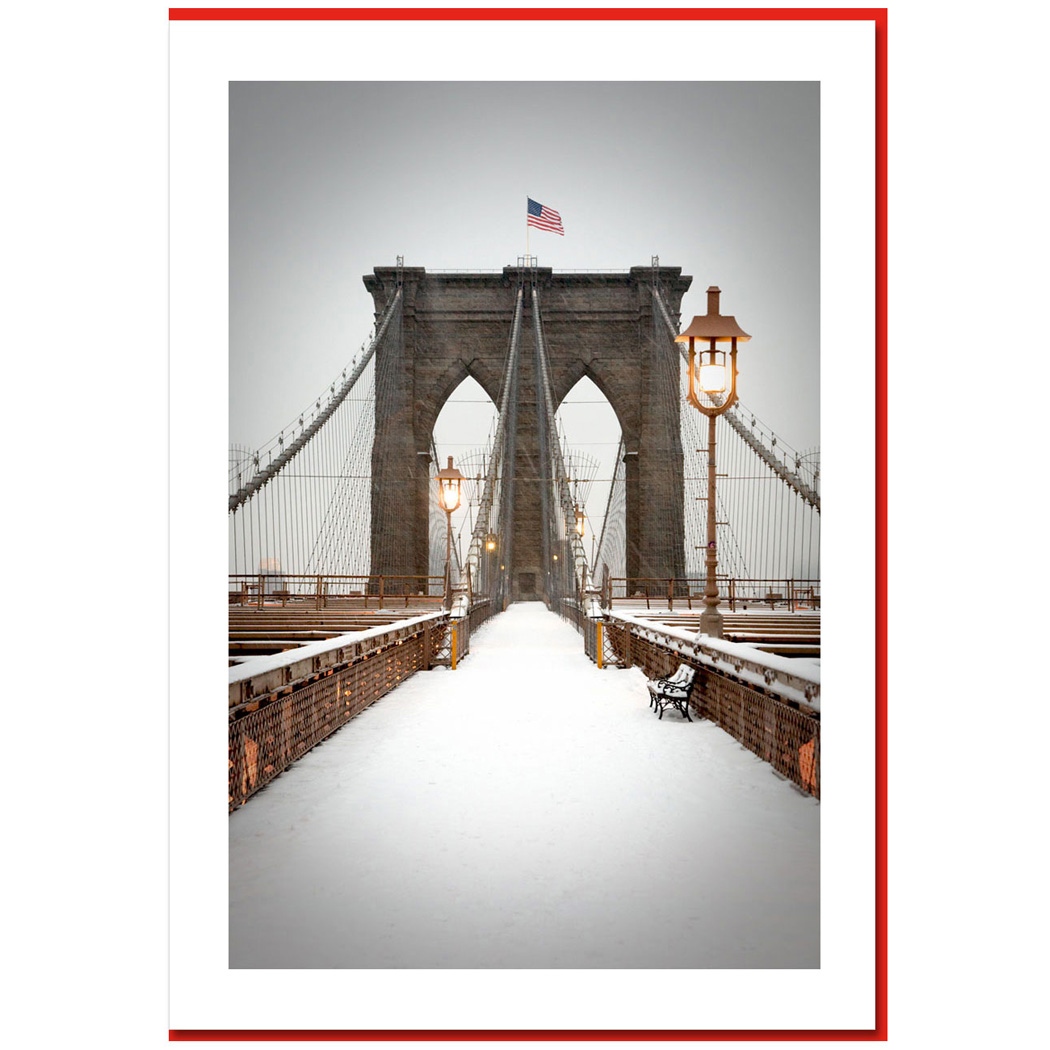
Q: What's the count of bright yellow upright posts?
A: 2